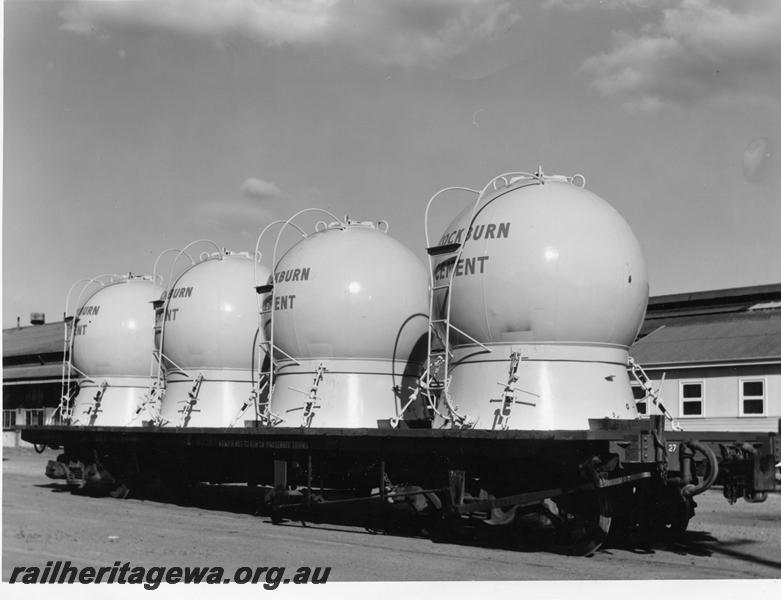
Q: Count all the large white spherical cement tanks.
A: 4